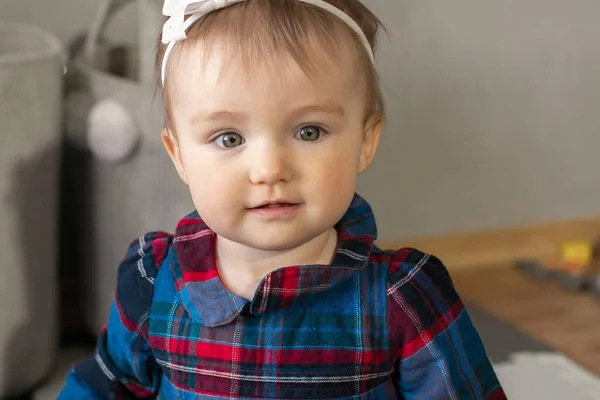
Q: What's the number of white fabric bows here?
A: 1